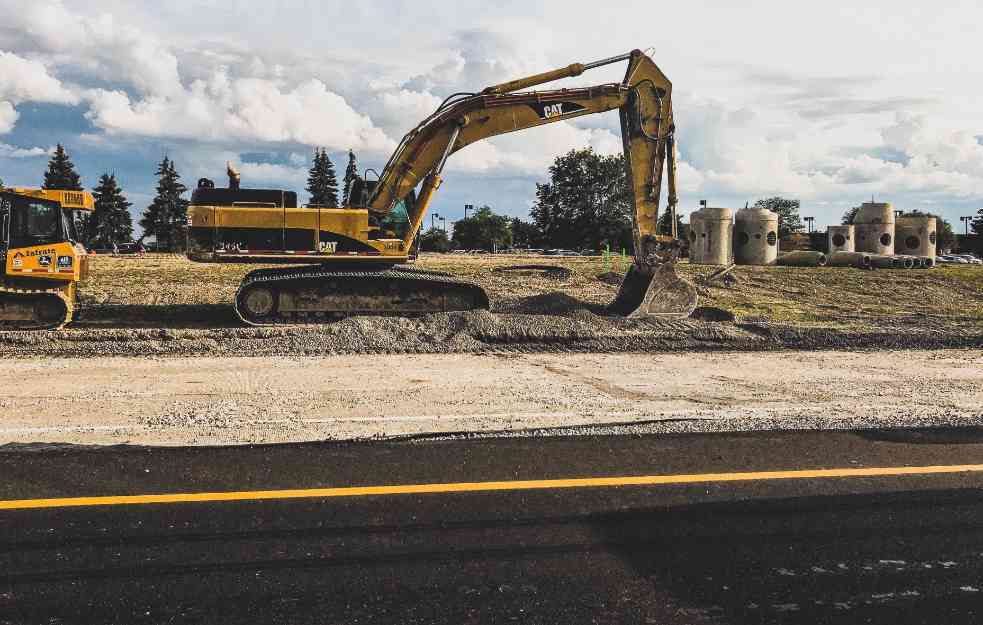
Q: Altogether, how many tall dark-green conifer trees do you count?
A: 5